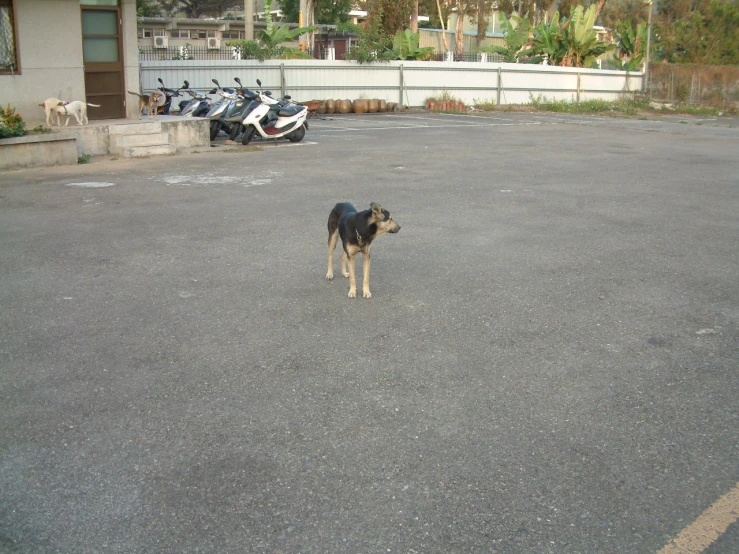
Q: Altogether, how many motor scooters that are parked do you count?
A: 5